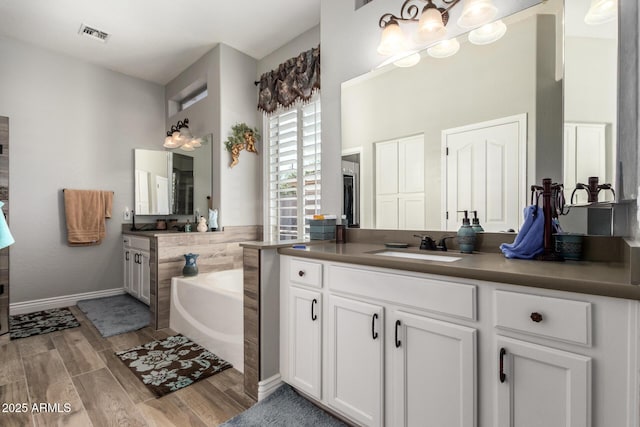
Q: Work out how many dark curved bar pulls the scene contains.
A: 7